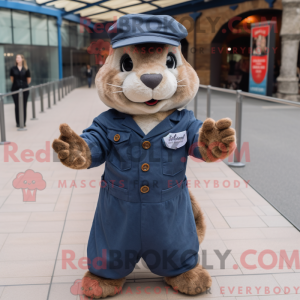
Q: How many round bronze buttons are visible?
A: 4